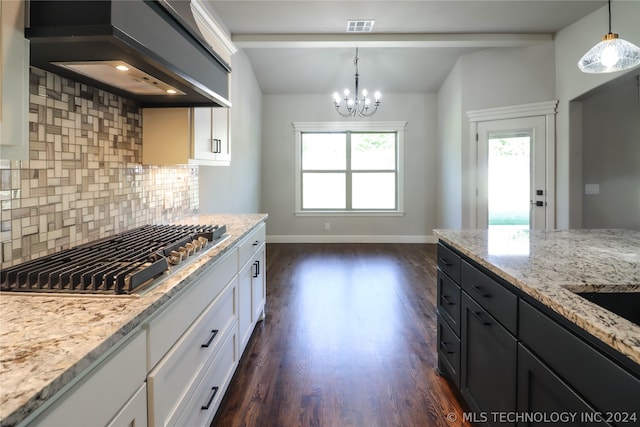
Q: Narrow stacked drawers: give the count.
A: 3